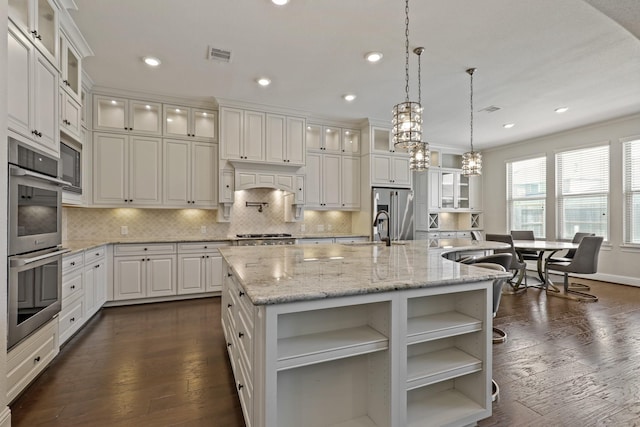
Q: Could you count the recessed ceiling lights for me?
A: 7